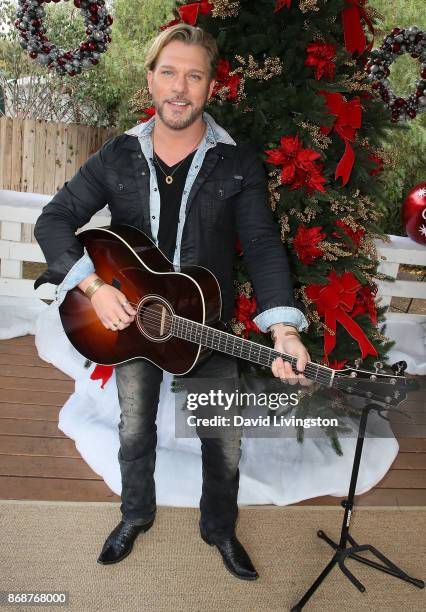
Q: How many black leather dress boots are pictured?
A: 2